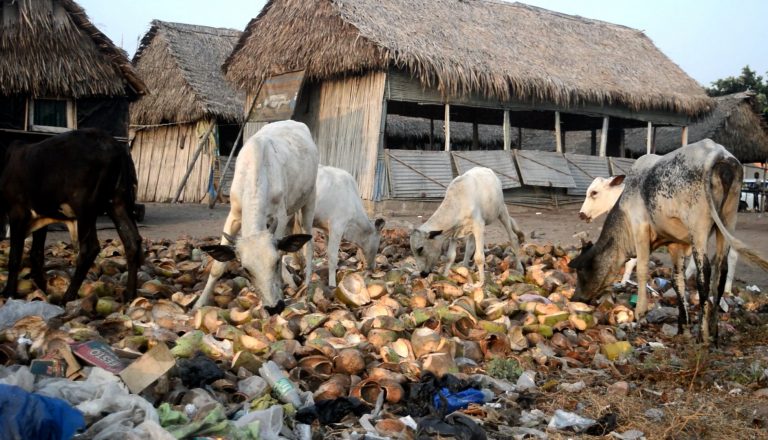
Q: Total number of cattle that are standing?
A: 6